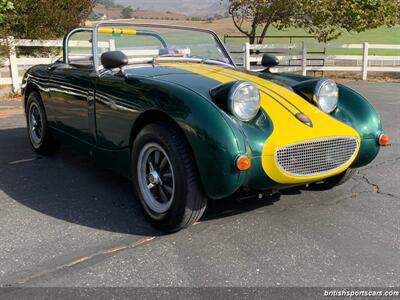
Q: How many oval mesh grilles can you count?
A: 1